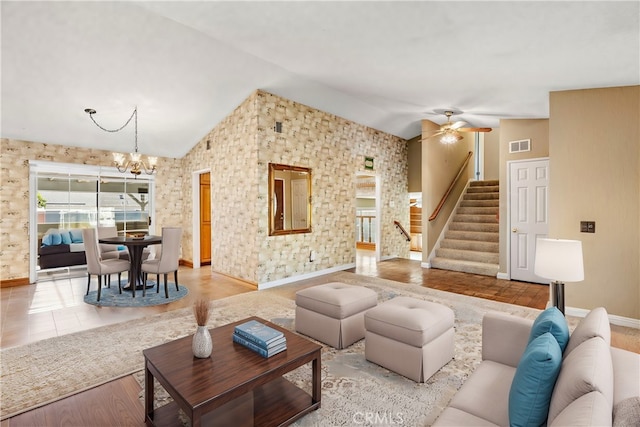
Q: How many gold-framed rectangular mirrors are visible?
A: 1